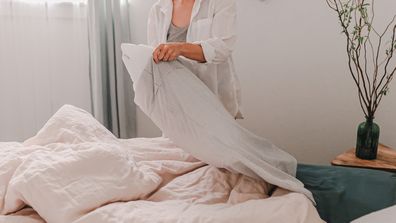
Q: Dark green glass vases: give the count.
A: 1